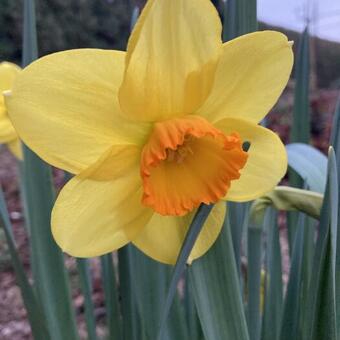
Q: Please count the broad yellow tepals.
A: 6